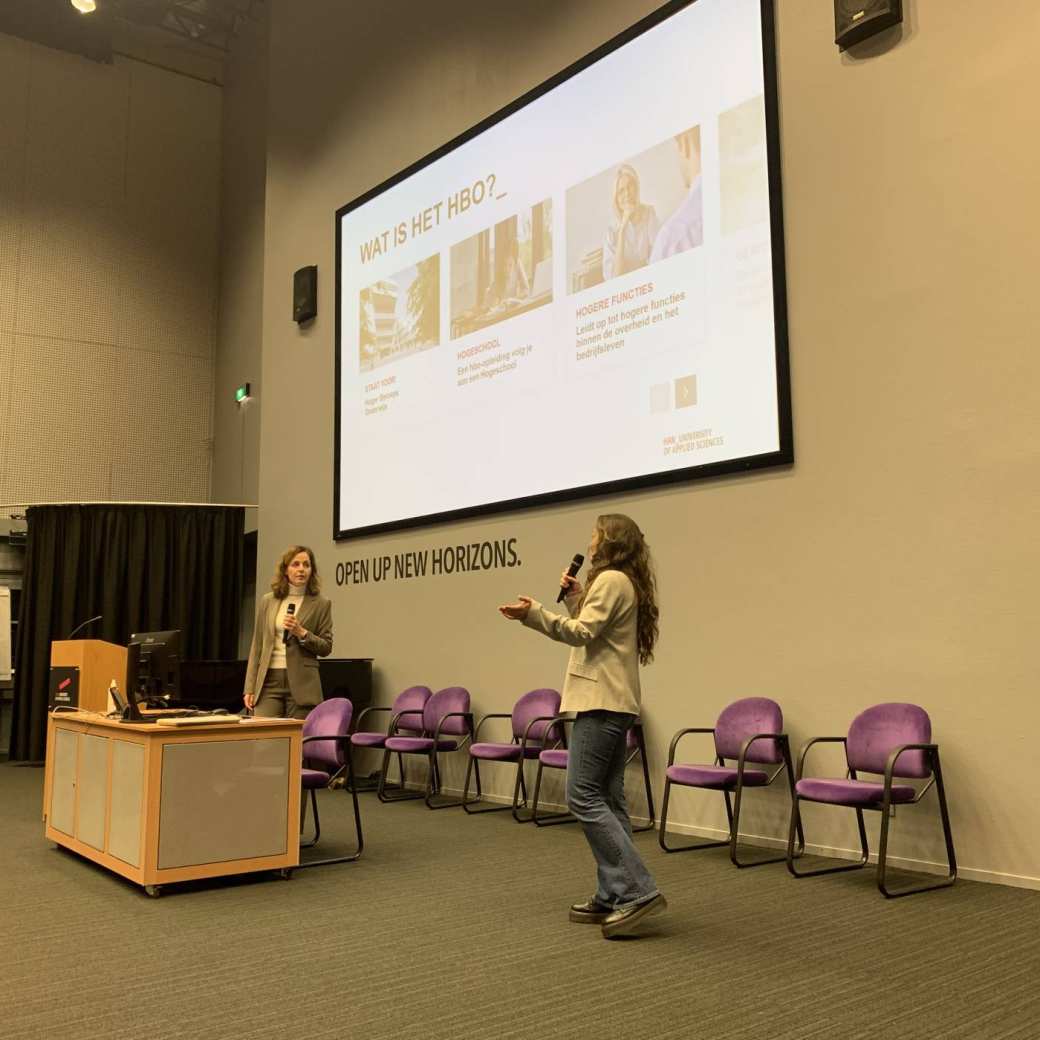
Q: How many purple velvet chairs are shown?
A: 7